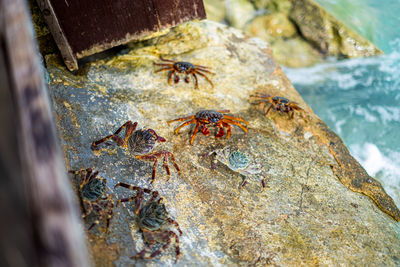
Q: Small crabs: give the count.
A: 7